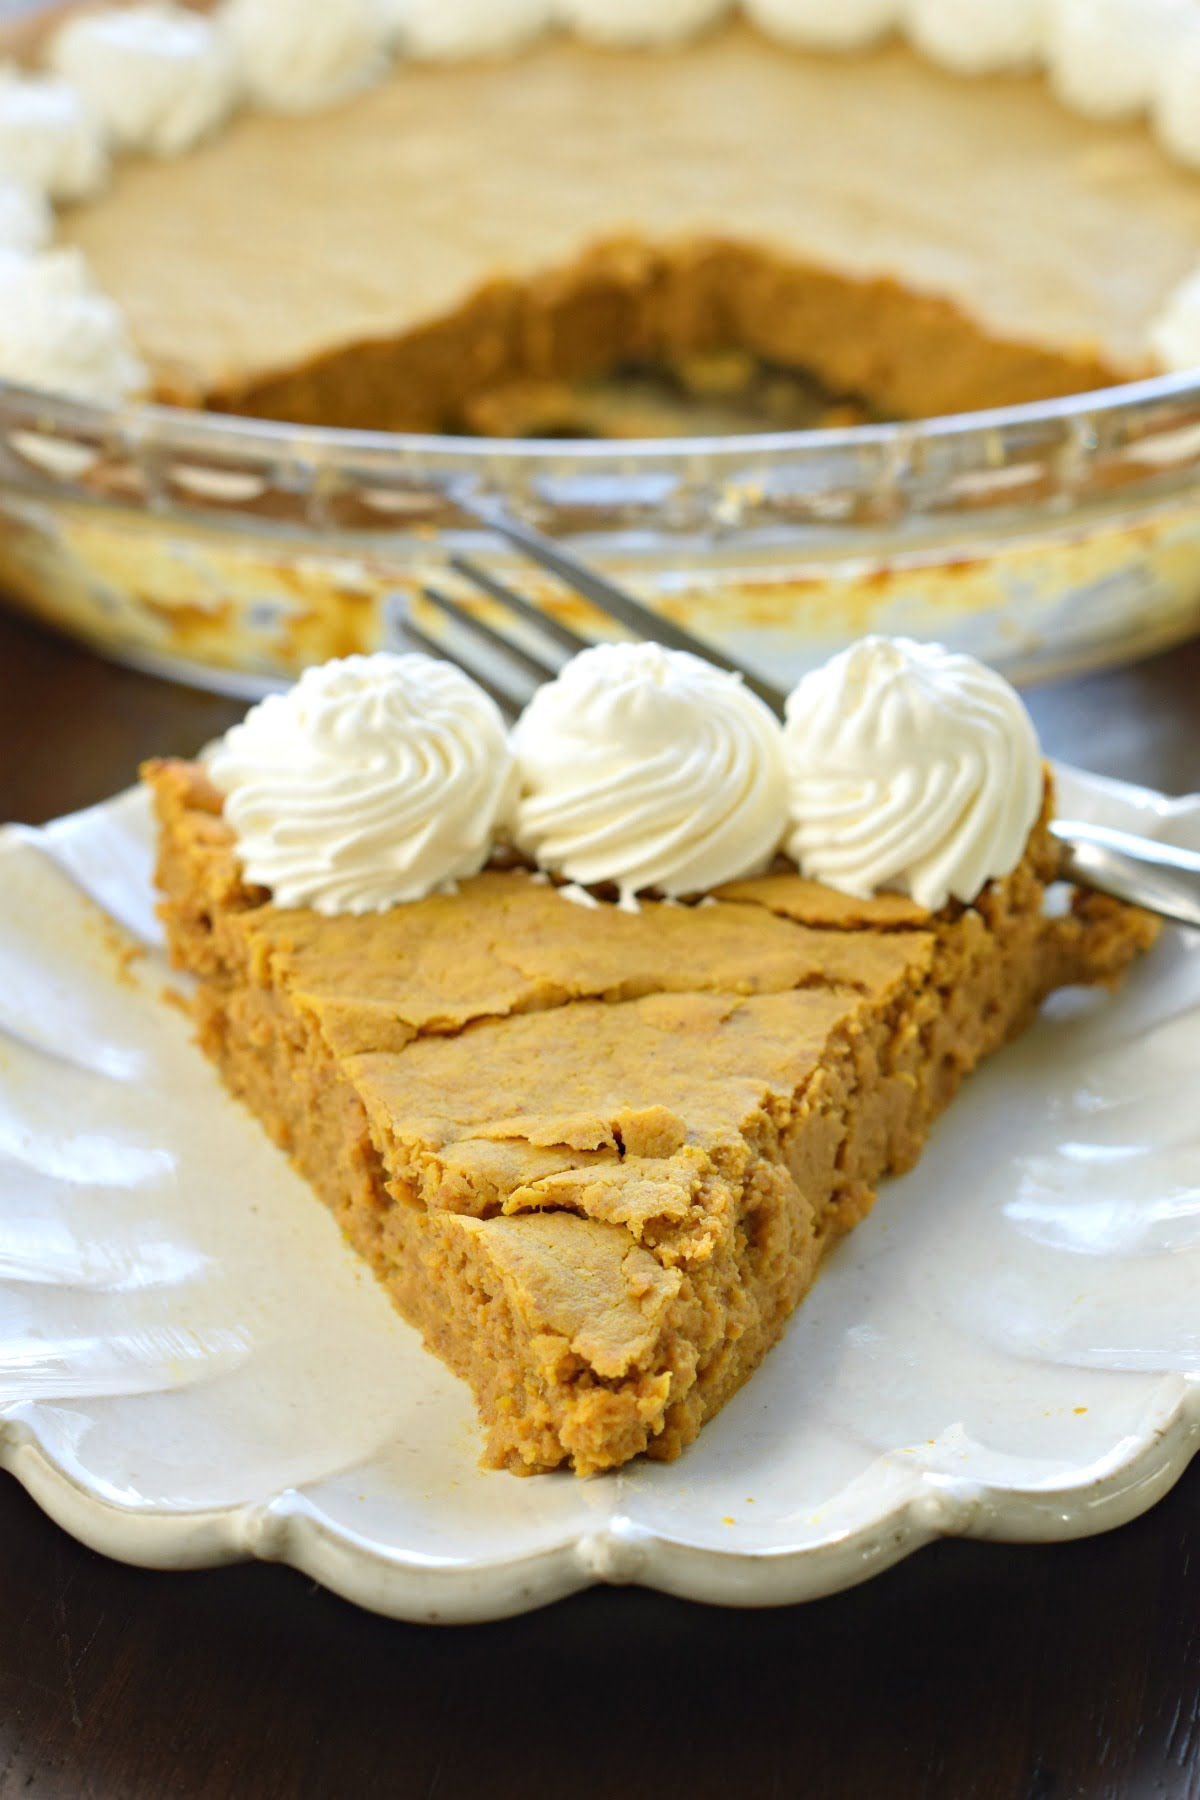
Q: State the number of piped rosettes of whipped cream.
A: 15